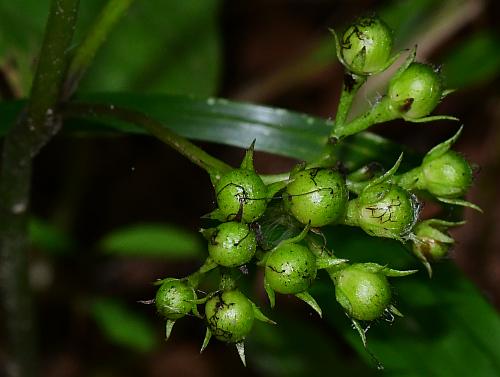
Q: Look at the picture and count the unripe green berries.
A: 12